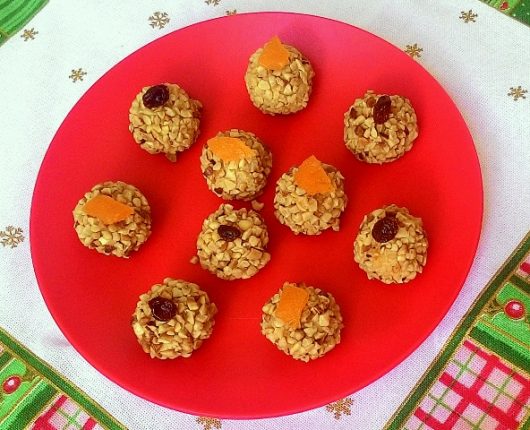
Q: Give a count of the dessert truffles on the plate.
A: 10